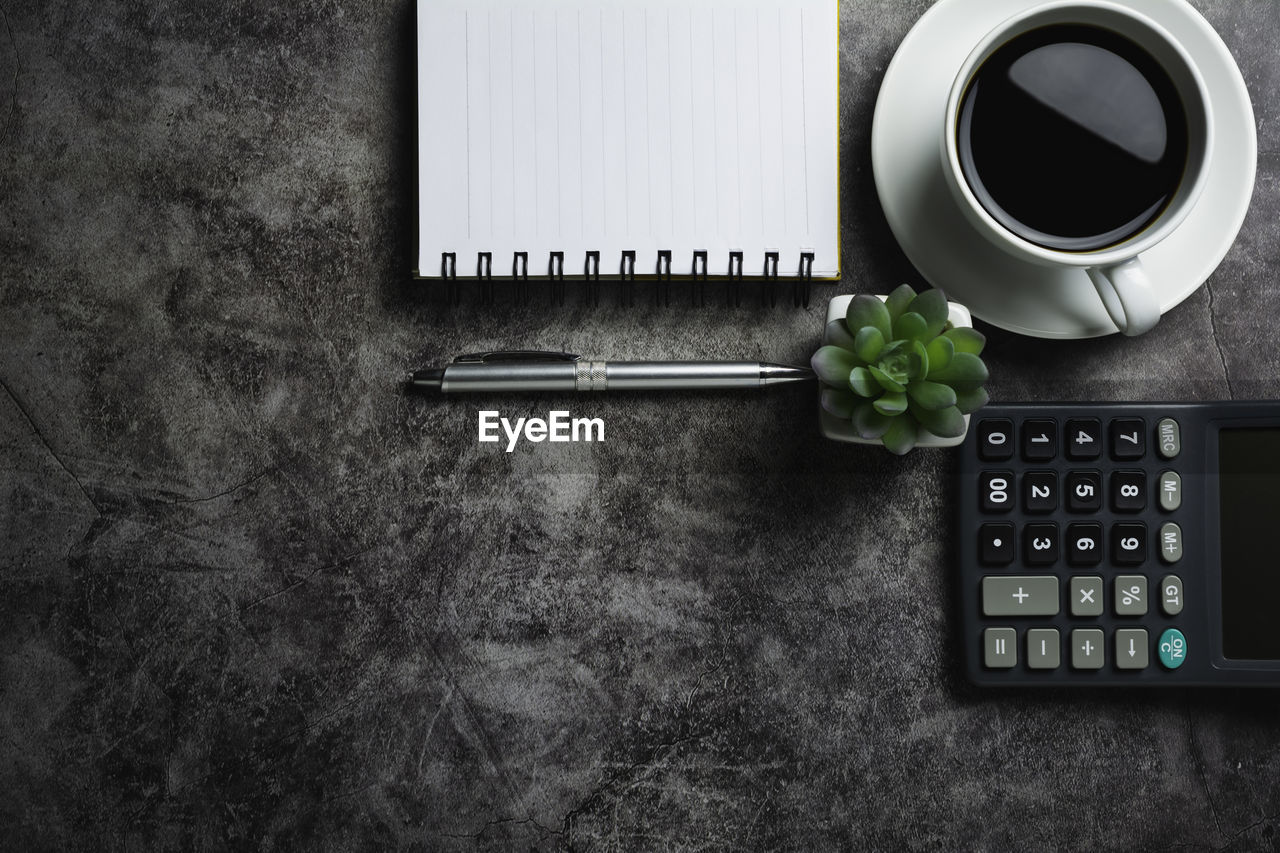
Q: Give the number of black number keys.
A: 11